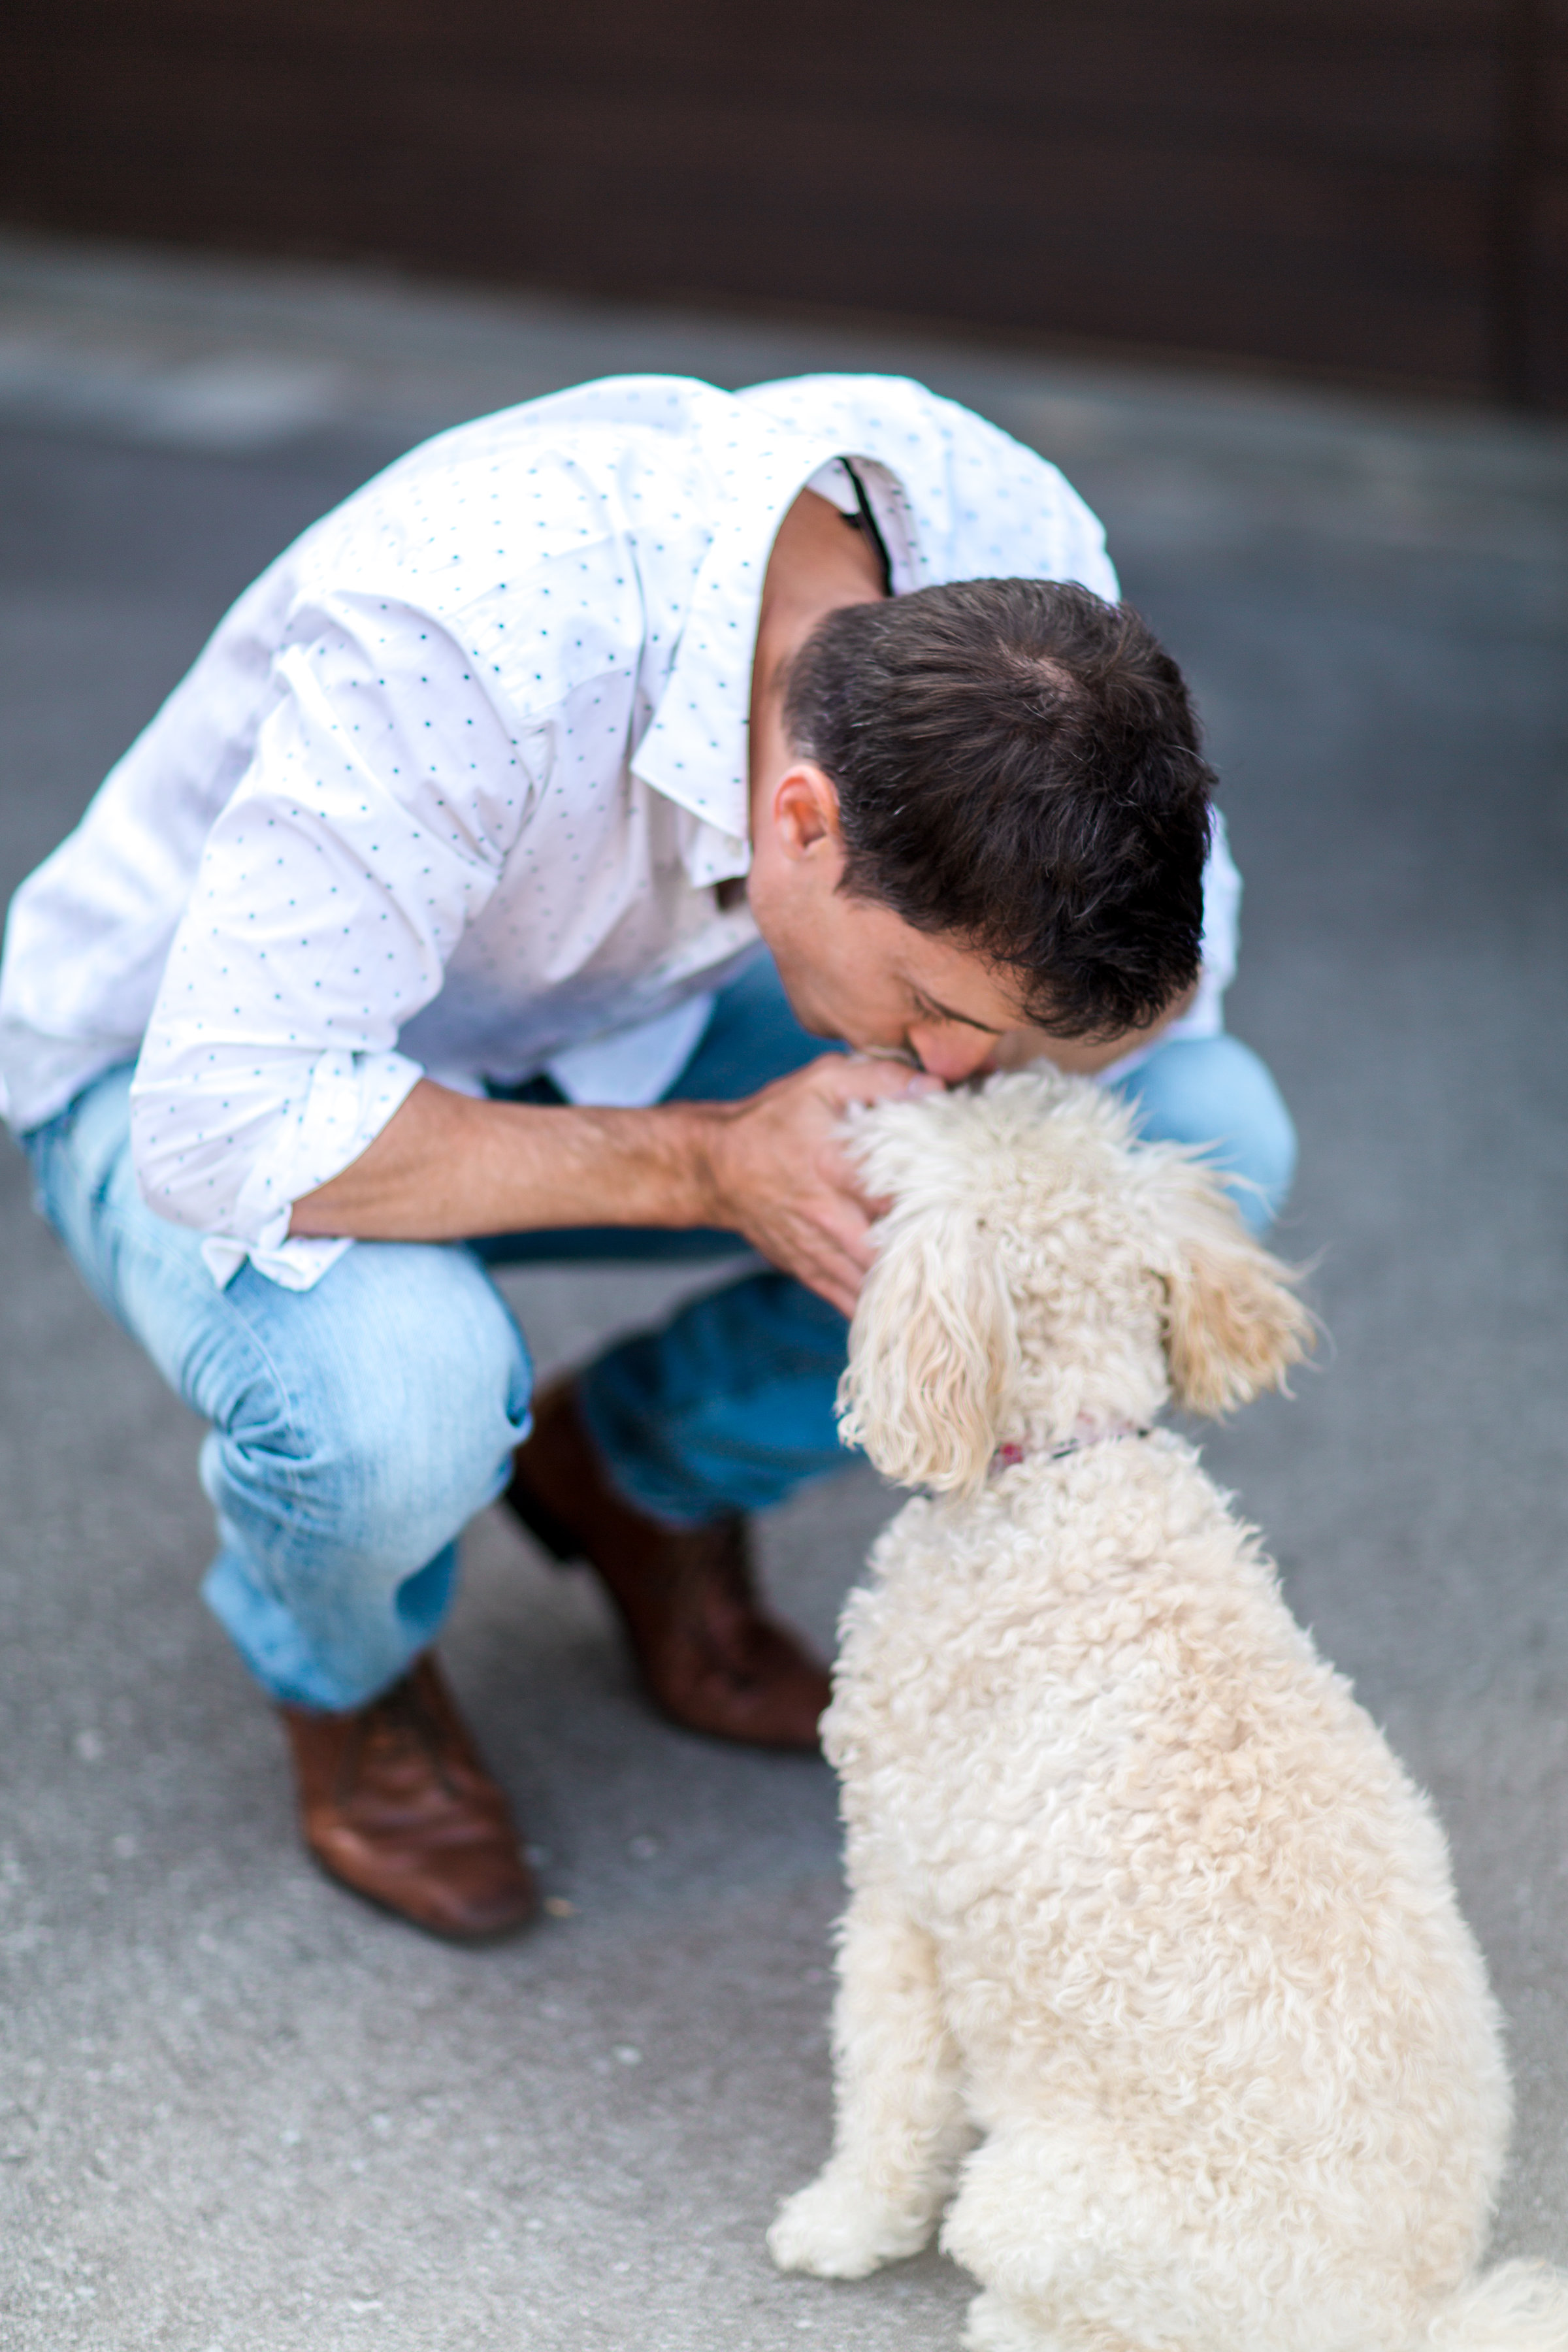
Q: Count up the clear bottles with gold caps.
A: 0